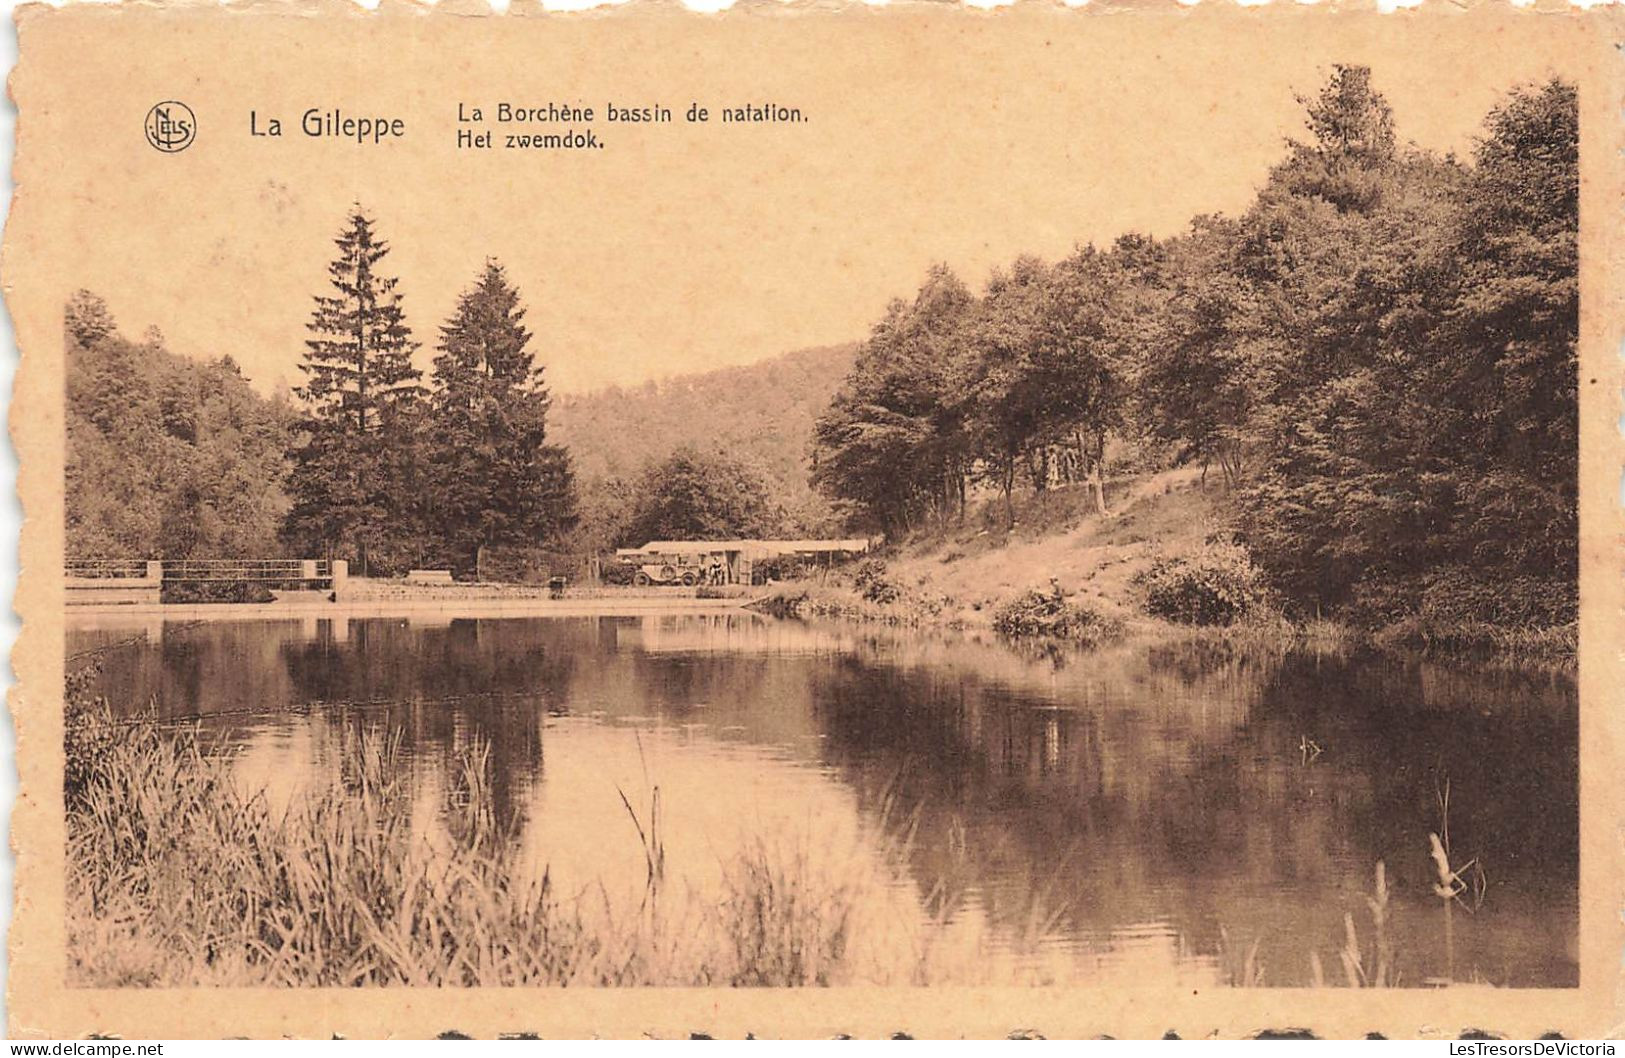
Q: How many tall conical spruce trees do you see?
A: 2